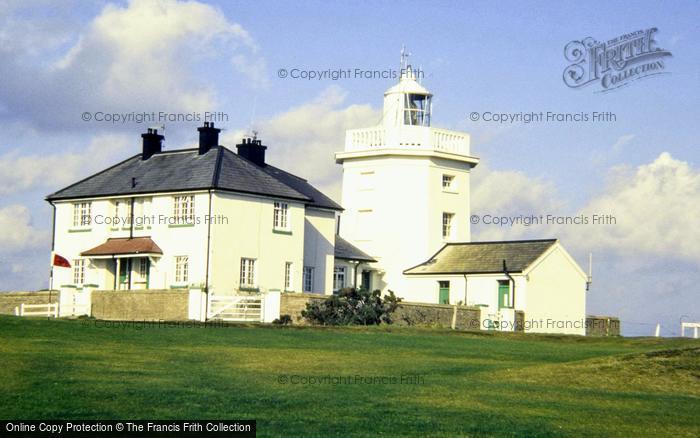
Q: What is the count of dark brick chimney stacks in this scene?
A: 3